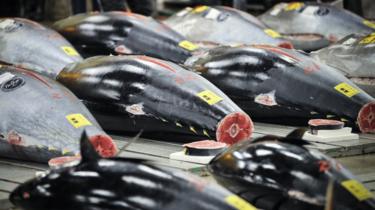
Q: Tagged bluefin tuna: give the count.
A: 10